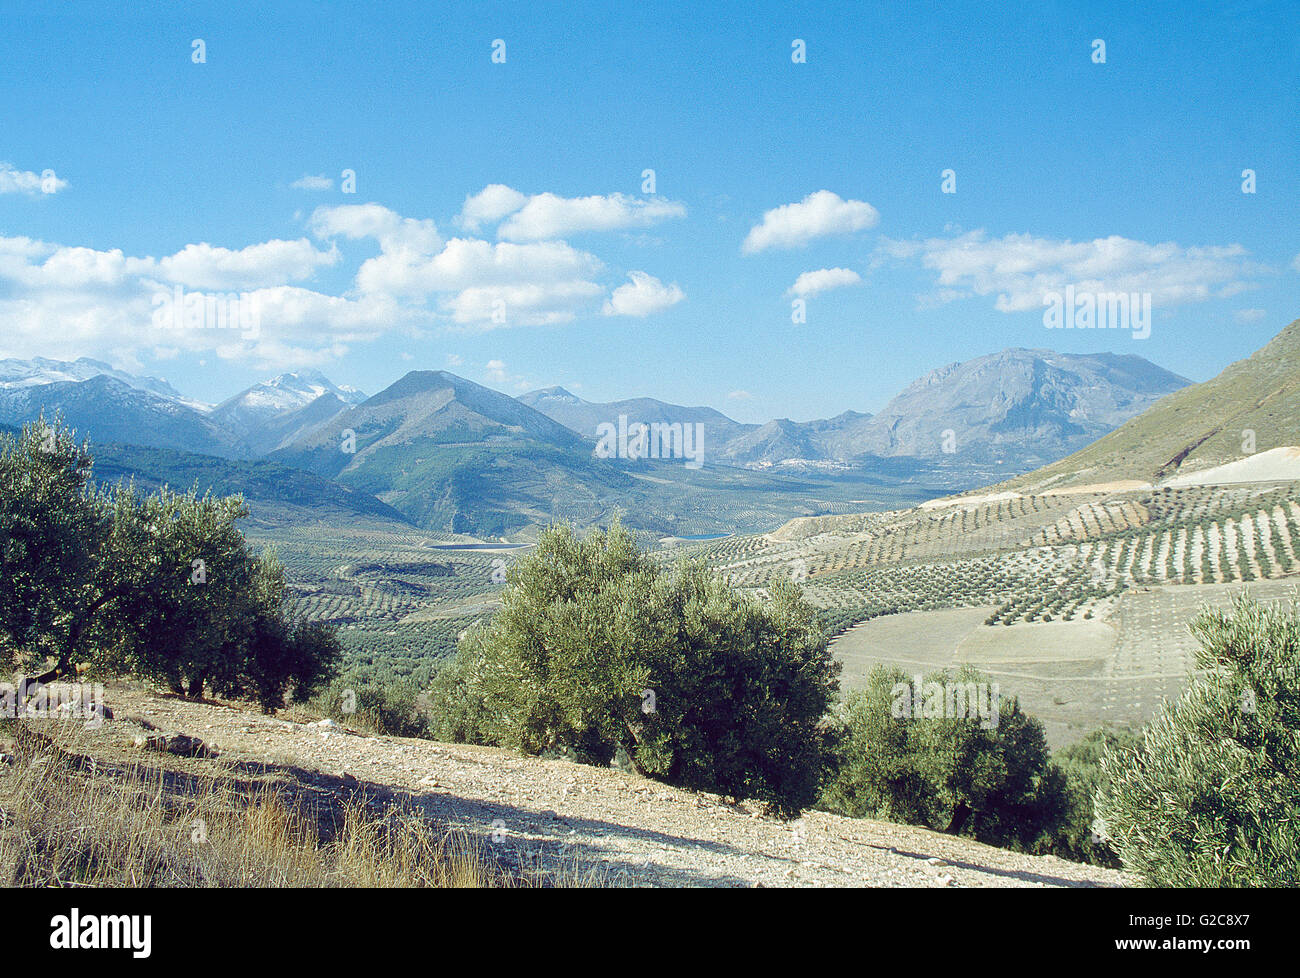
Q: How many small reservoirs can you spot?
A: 2